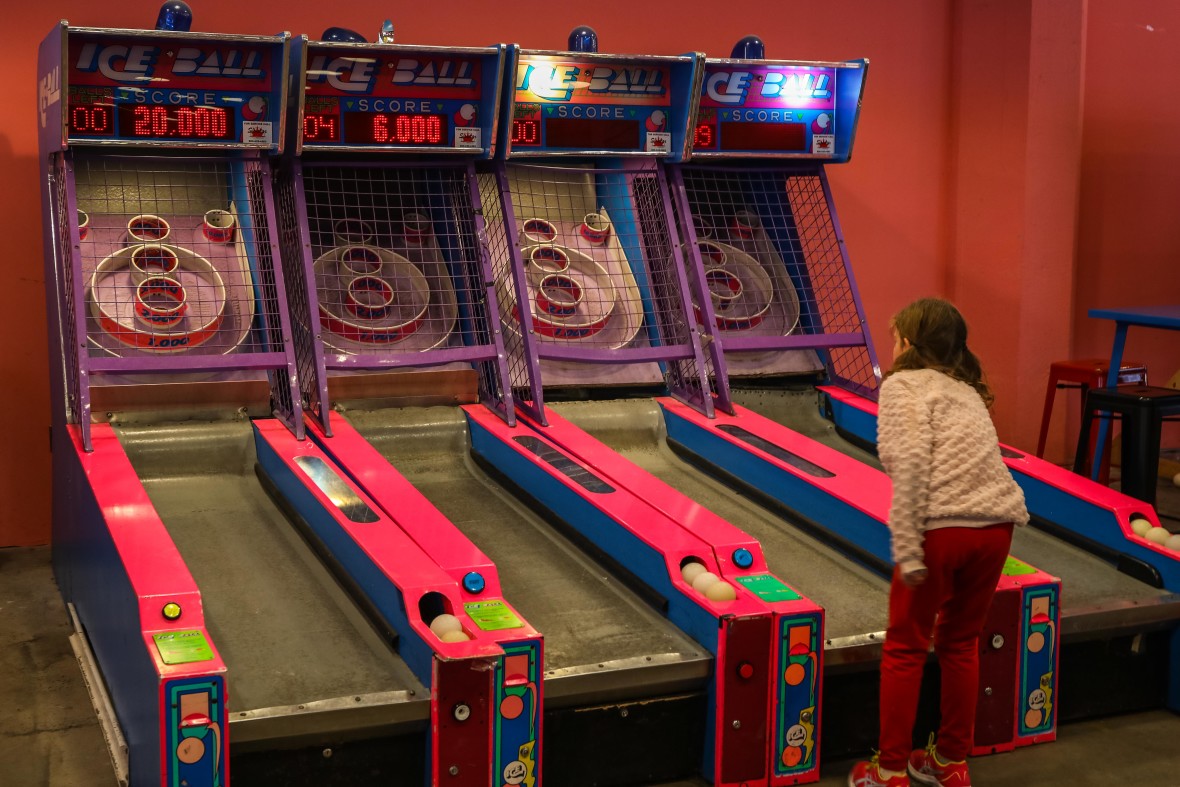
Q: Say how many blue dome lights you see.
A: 4